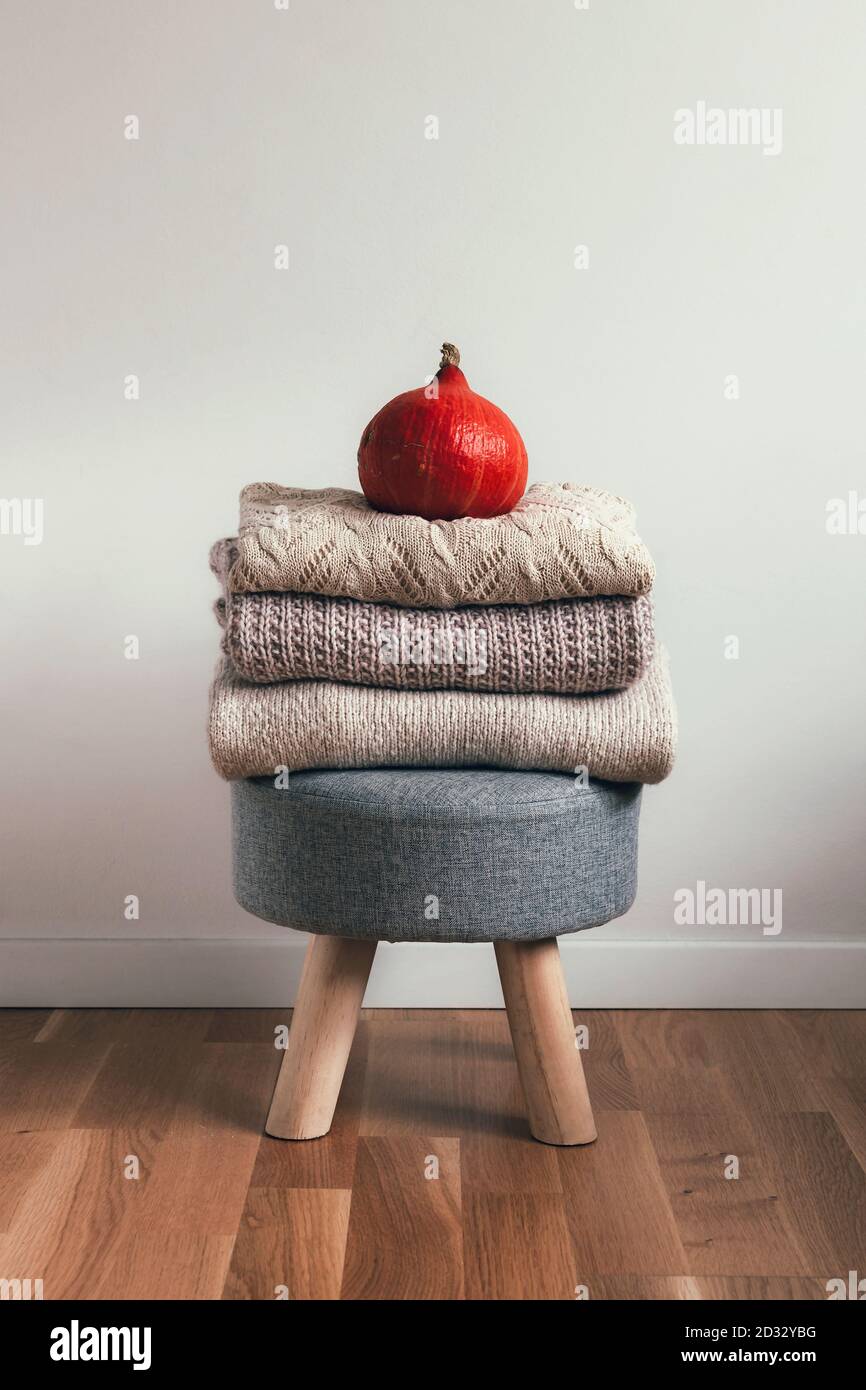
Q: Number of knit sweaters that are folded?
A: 3